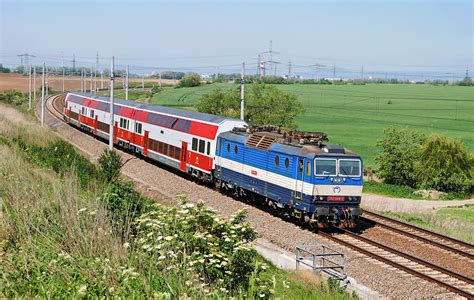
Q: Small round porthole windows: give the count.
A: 4